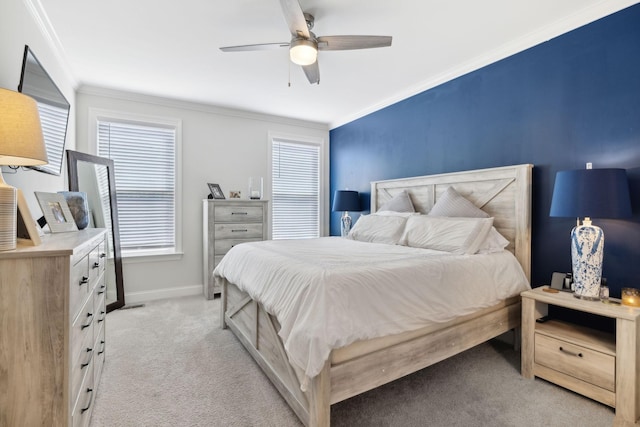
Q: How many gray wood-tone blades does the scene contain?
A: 4